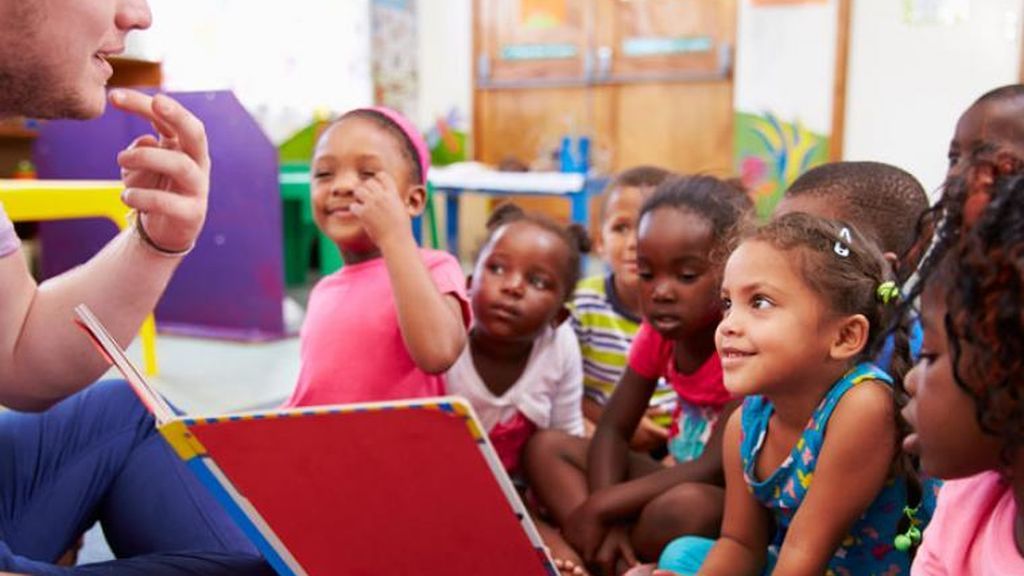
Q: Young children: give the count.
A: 8